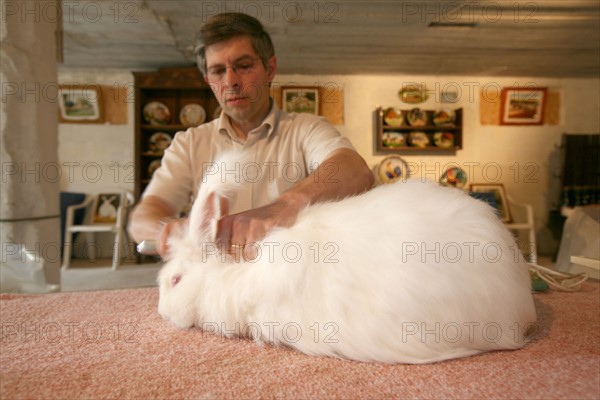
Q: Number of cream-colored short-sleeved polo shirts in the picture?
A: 1